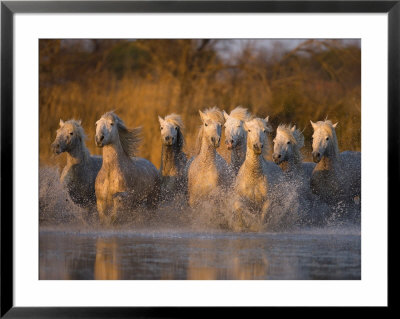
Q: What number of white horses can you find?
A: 8